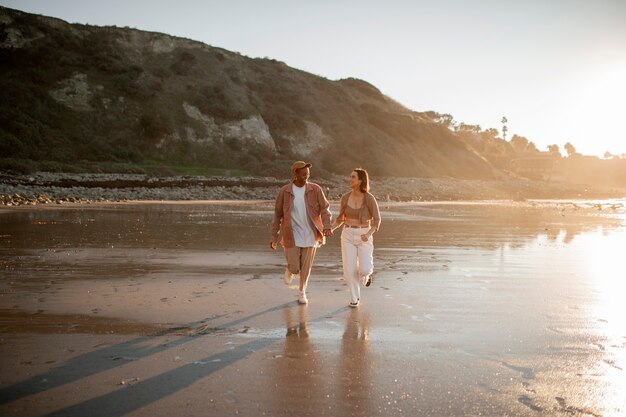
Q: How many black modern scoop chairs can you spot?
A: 0